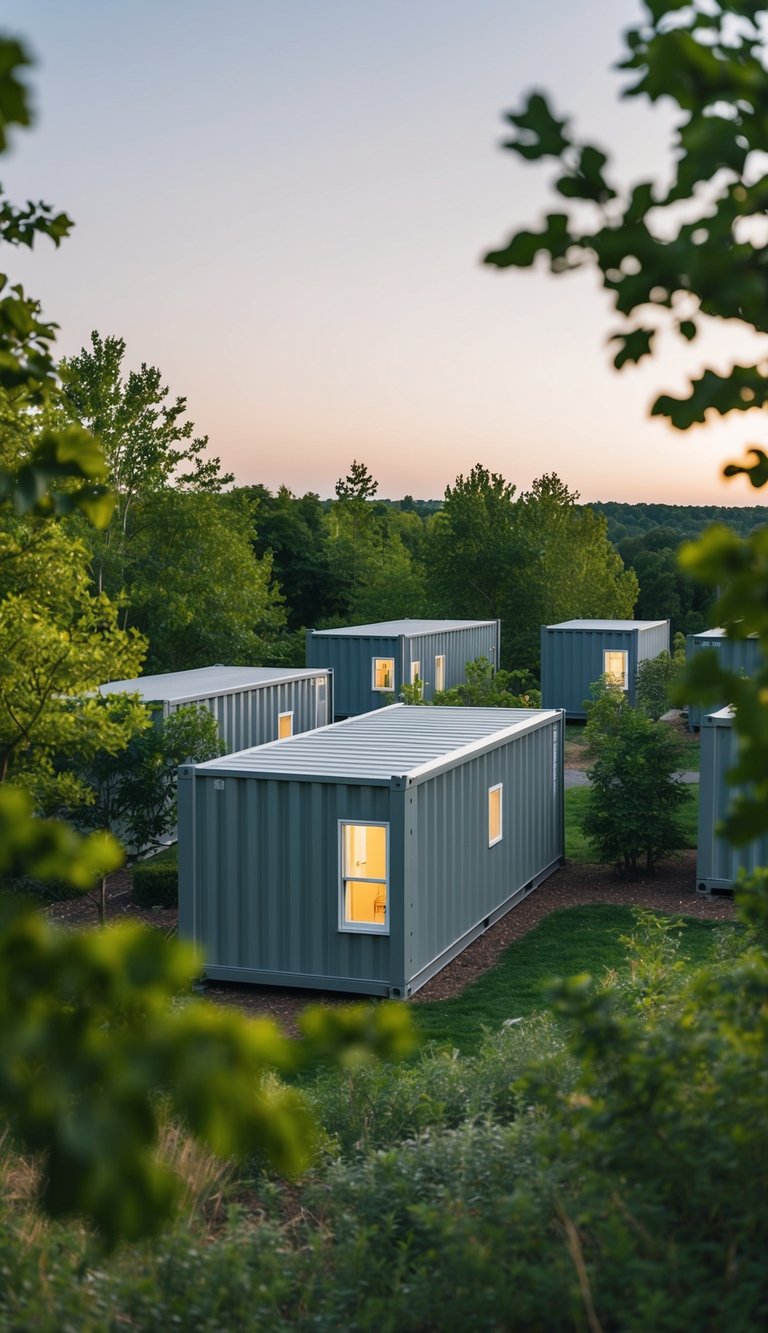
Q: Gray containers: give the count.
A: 6